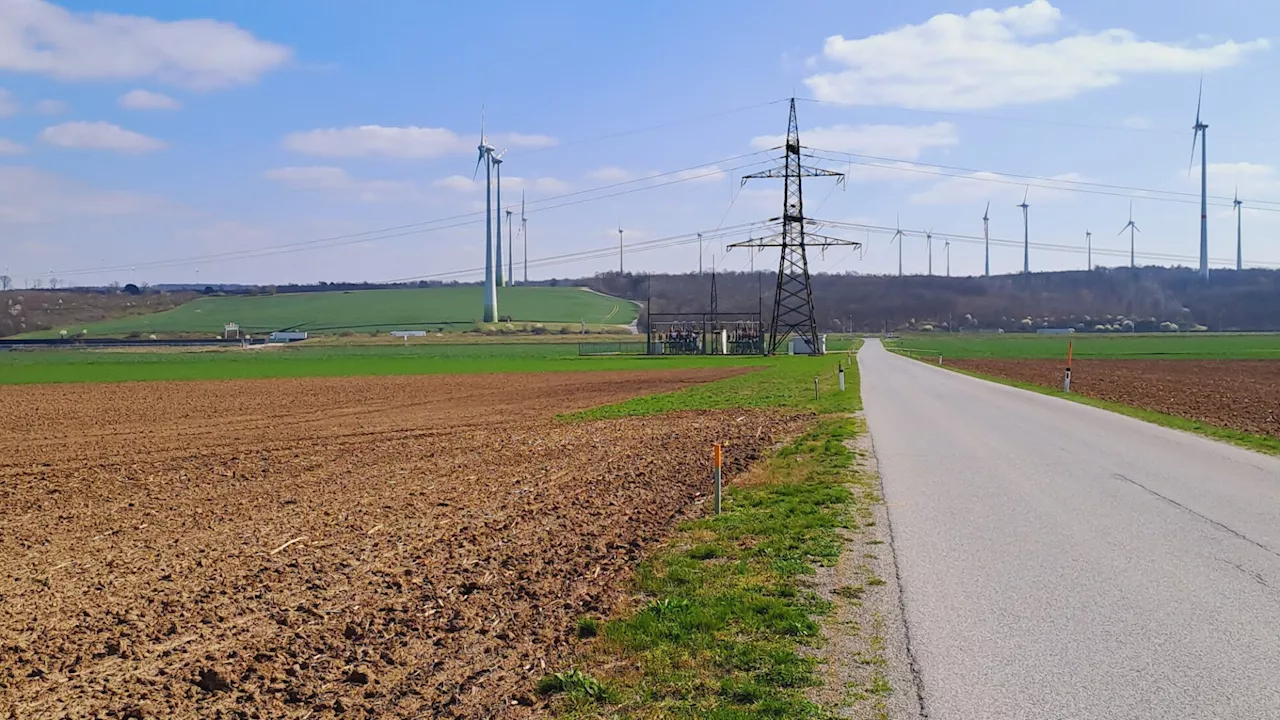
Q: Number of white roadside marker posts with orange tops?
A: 2